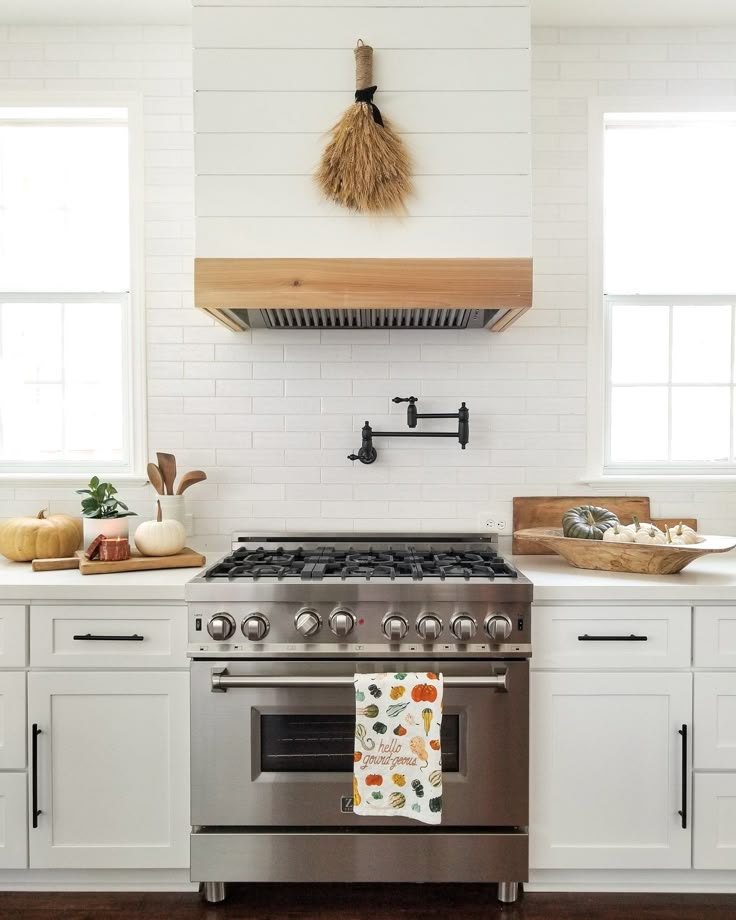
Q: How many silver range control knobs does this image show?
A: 8